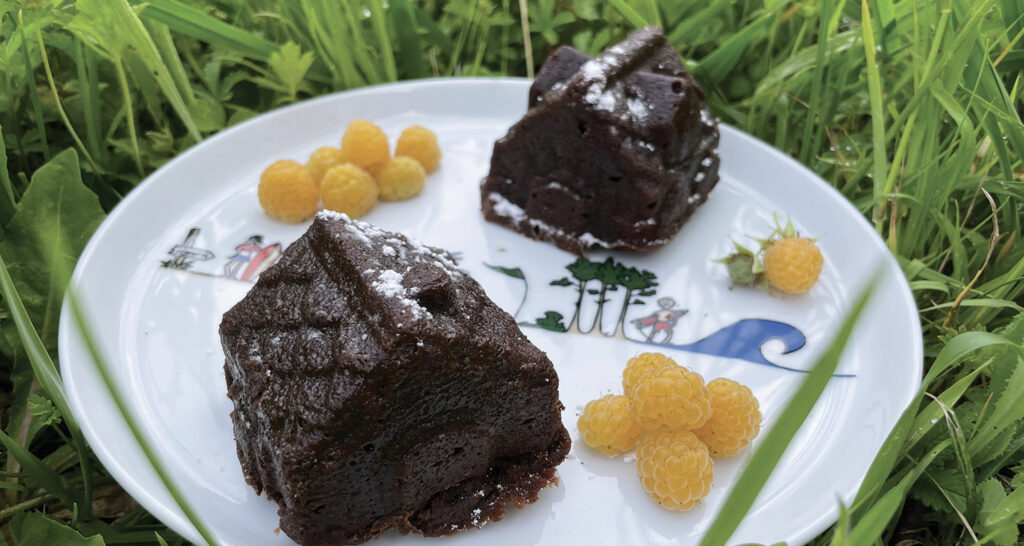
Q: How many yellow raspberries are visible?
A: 12